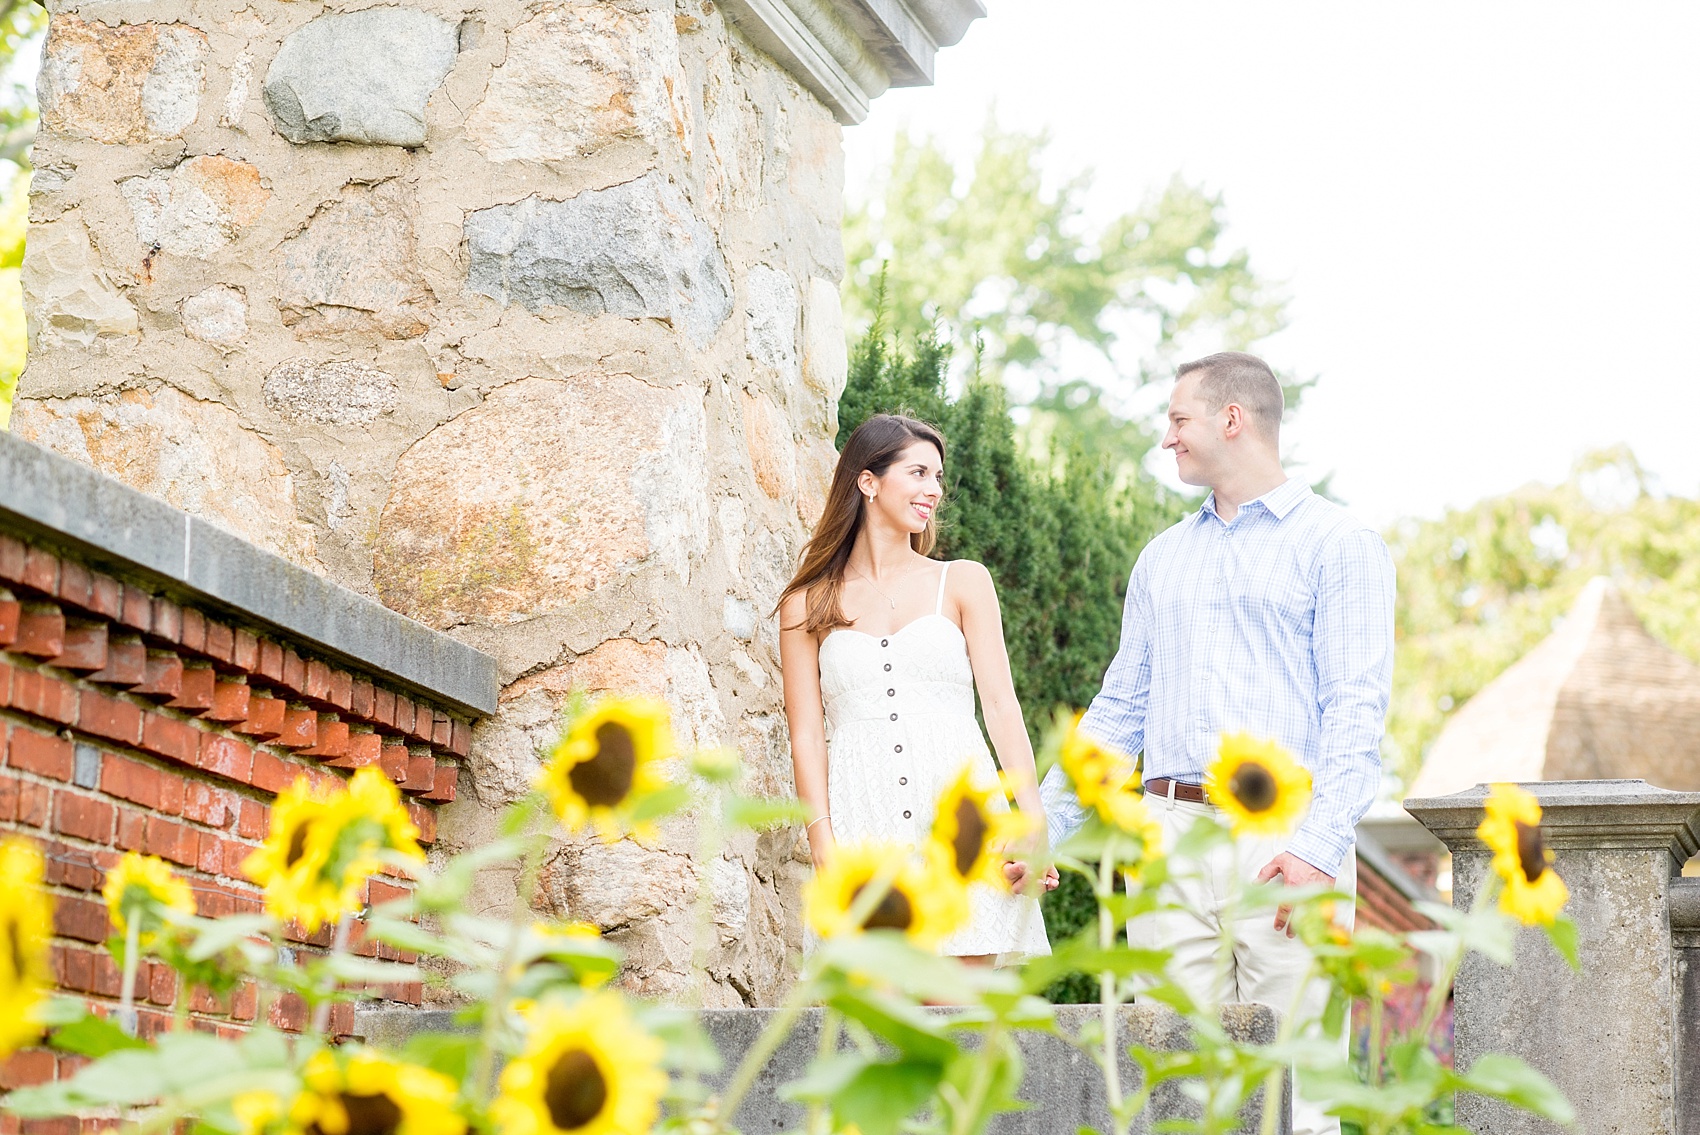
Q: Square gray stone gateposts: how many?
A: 1